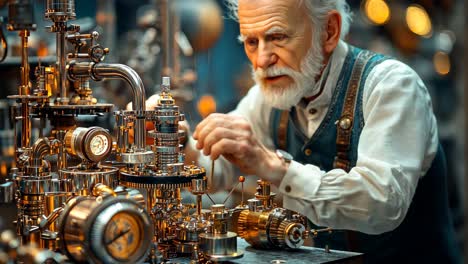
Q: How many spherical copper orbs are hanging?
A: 1